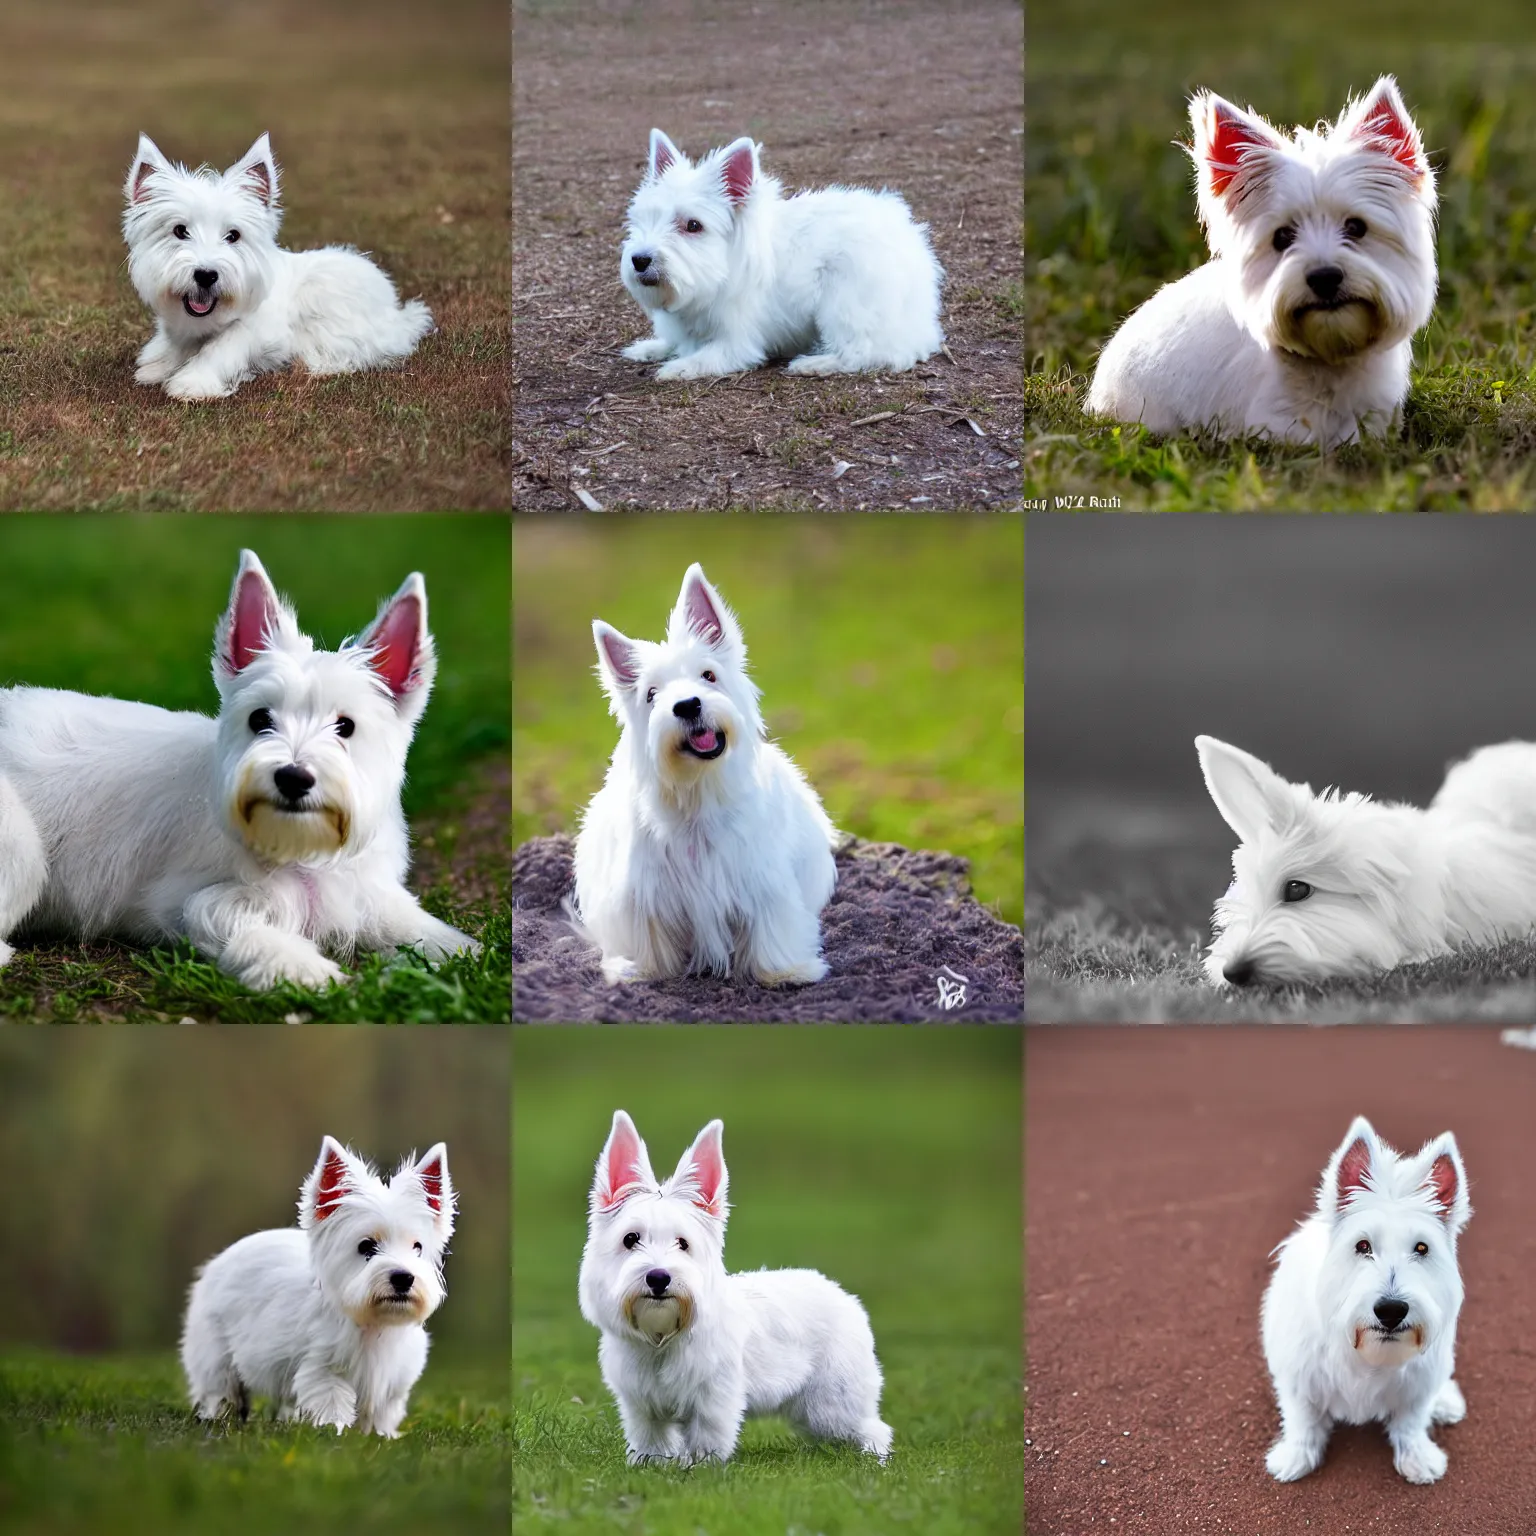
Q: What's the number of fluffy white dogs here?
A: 9